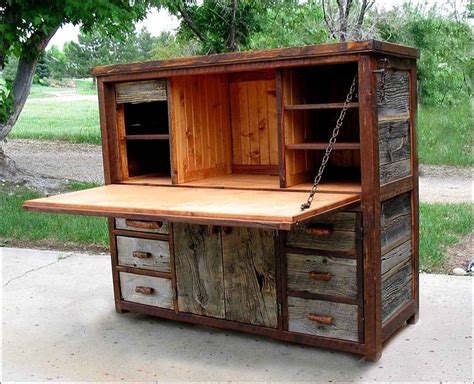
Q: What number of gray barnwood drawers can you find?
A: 6